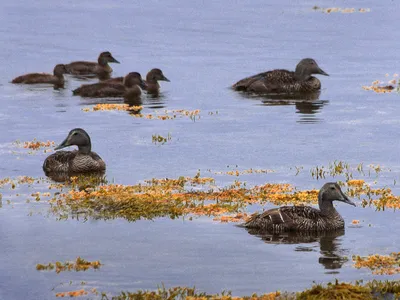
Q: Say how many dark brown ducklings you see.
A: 4